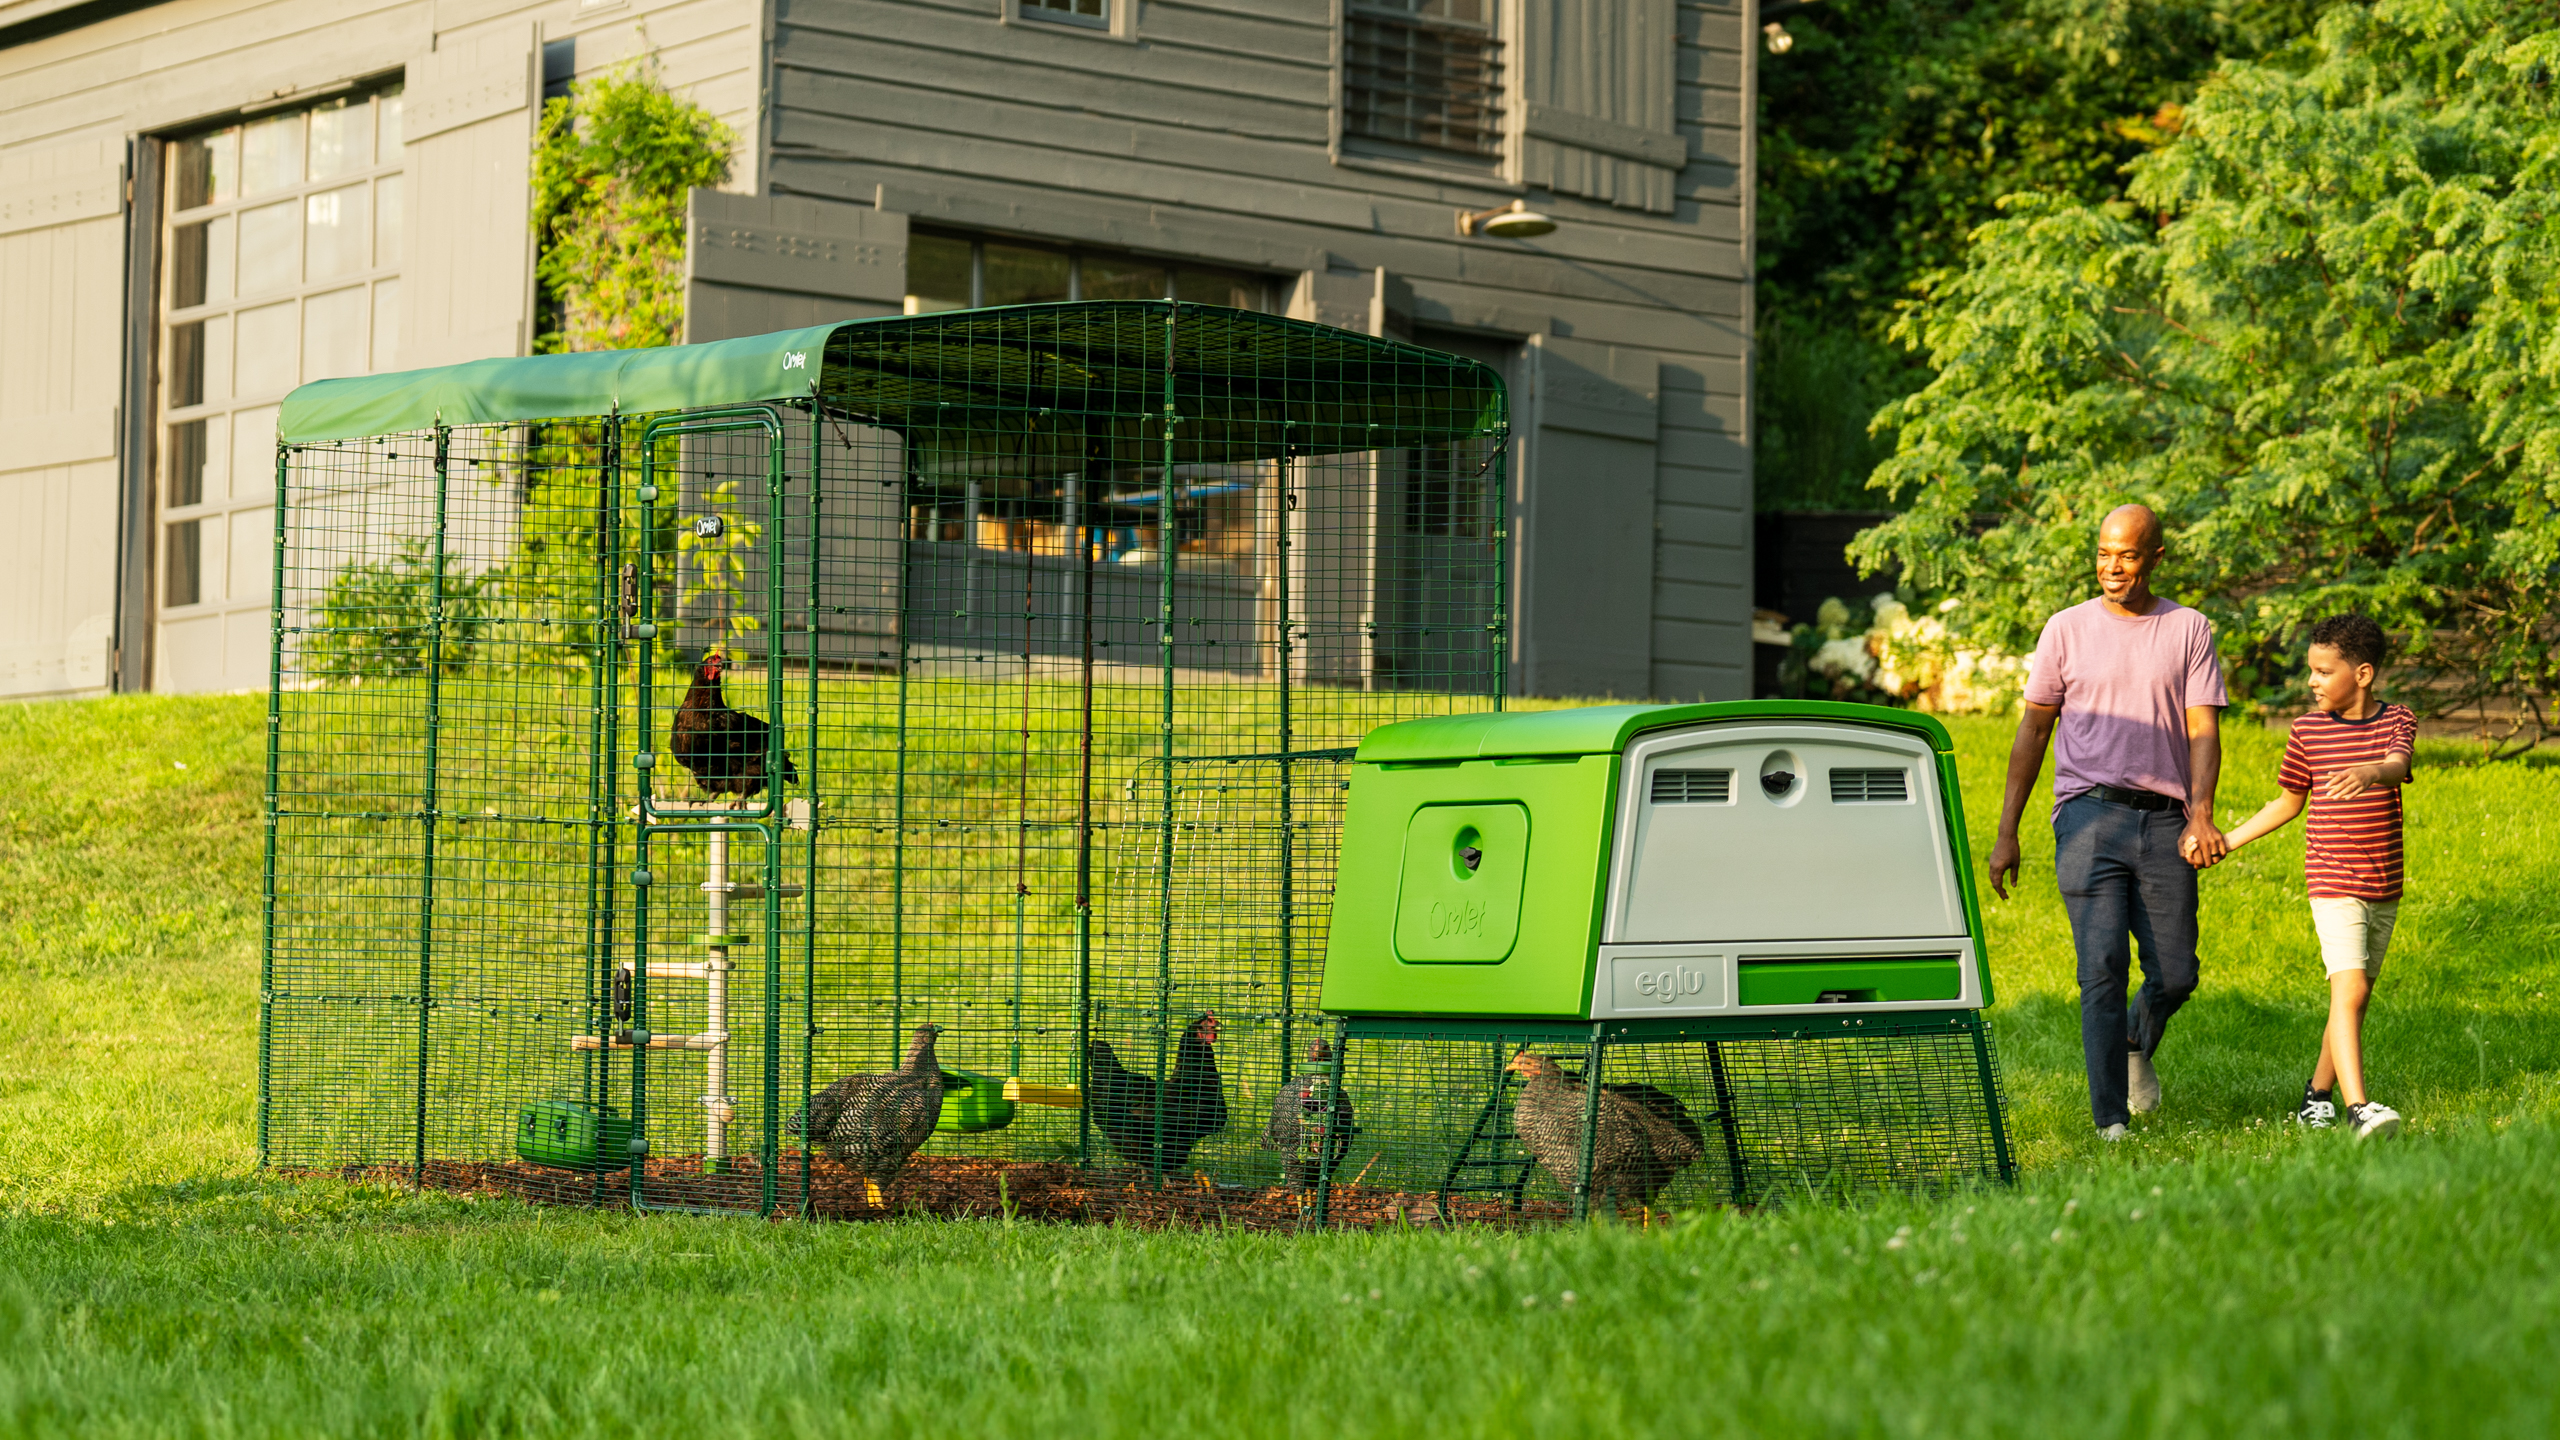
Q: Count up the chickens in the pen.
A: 5